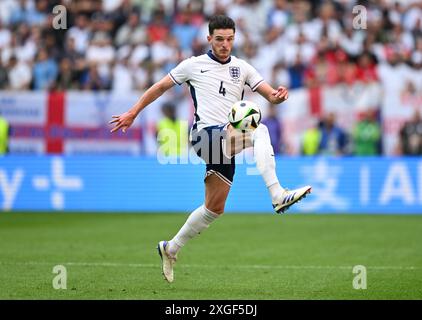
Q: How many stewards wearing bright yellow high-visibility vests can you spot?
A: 3